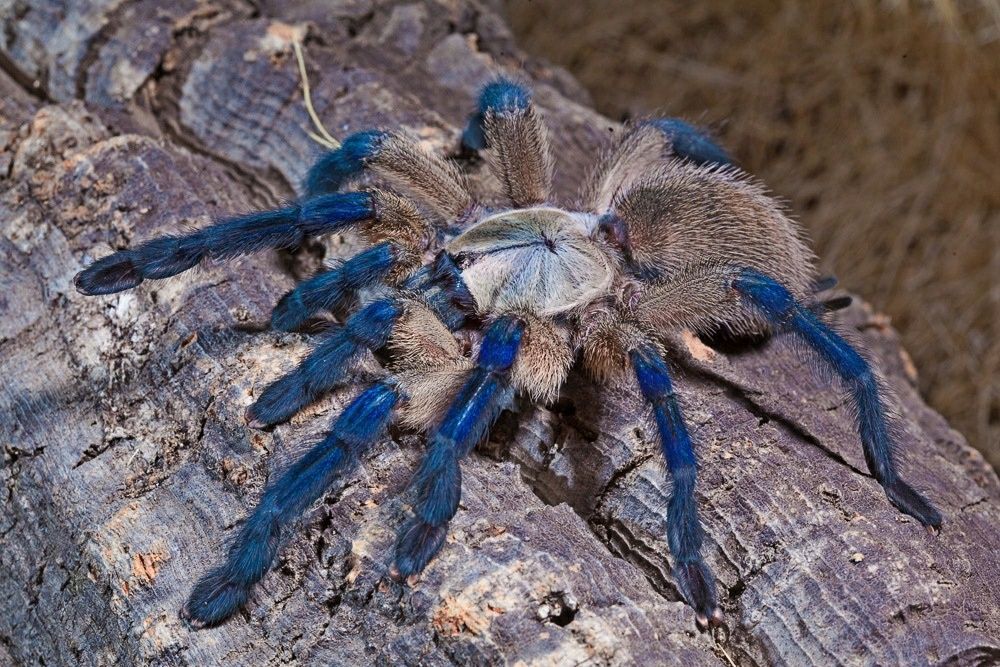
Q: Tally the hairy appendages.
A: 10